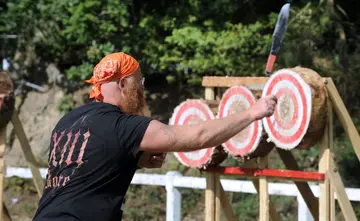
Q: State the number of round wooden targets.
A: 3